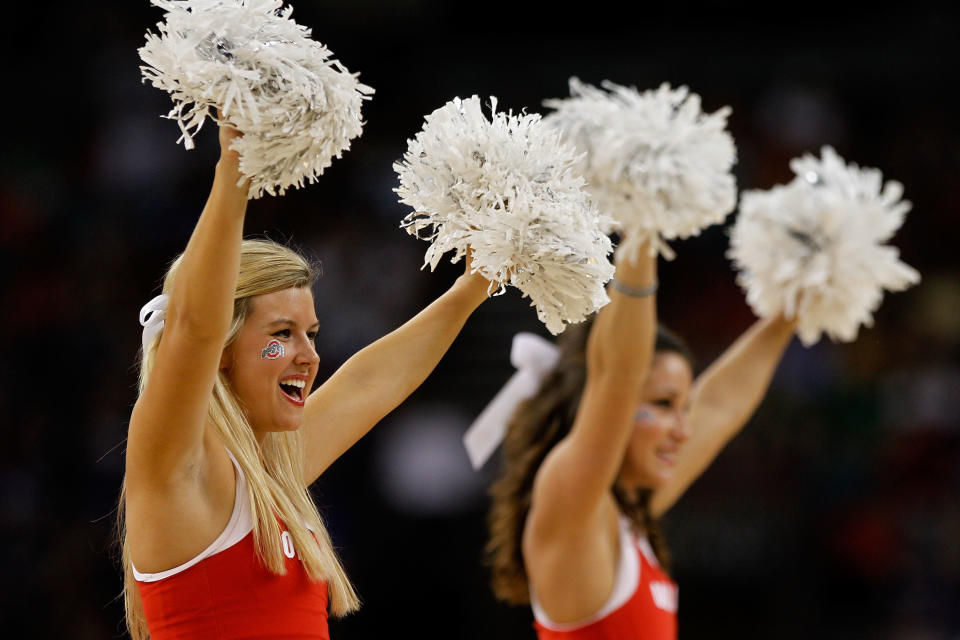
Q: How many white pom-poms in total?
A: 4